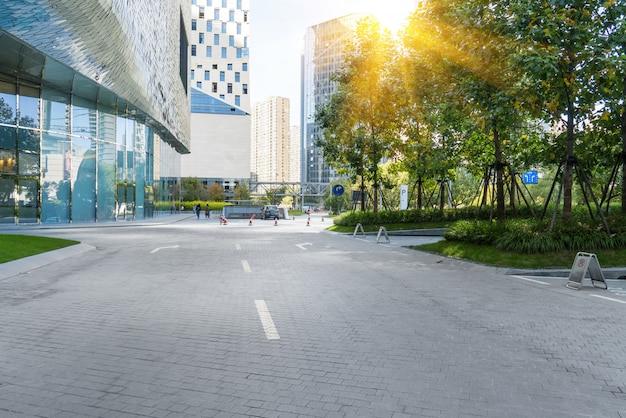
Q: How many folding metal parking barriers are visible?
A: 3